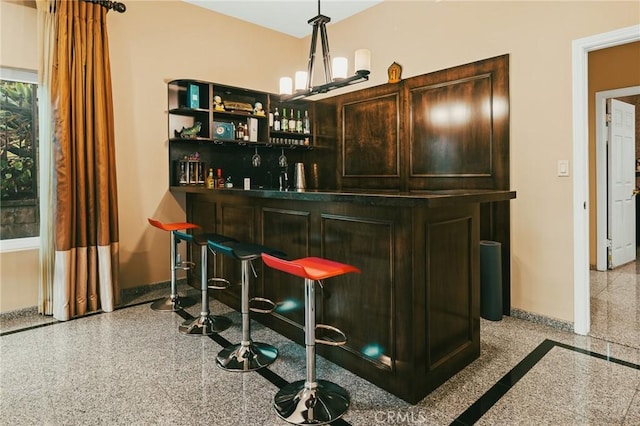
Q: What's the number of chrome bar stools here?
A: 4